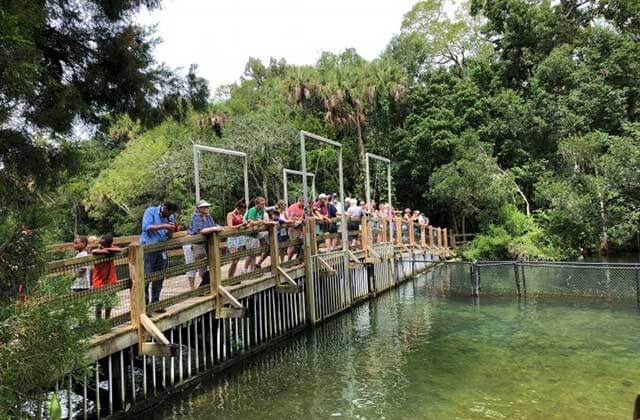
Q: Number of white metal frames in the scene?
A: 4